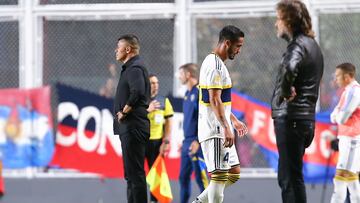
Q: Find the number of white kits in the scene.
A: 2